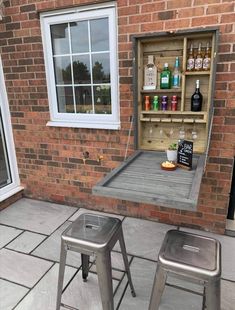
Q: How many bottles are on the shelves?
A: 11